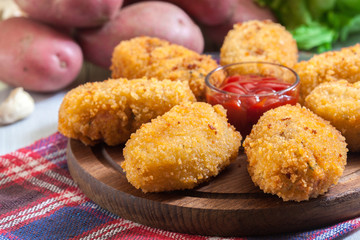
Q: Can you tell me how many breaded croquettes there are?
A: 7